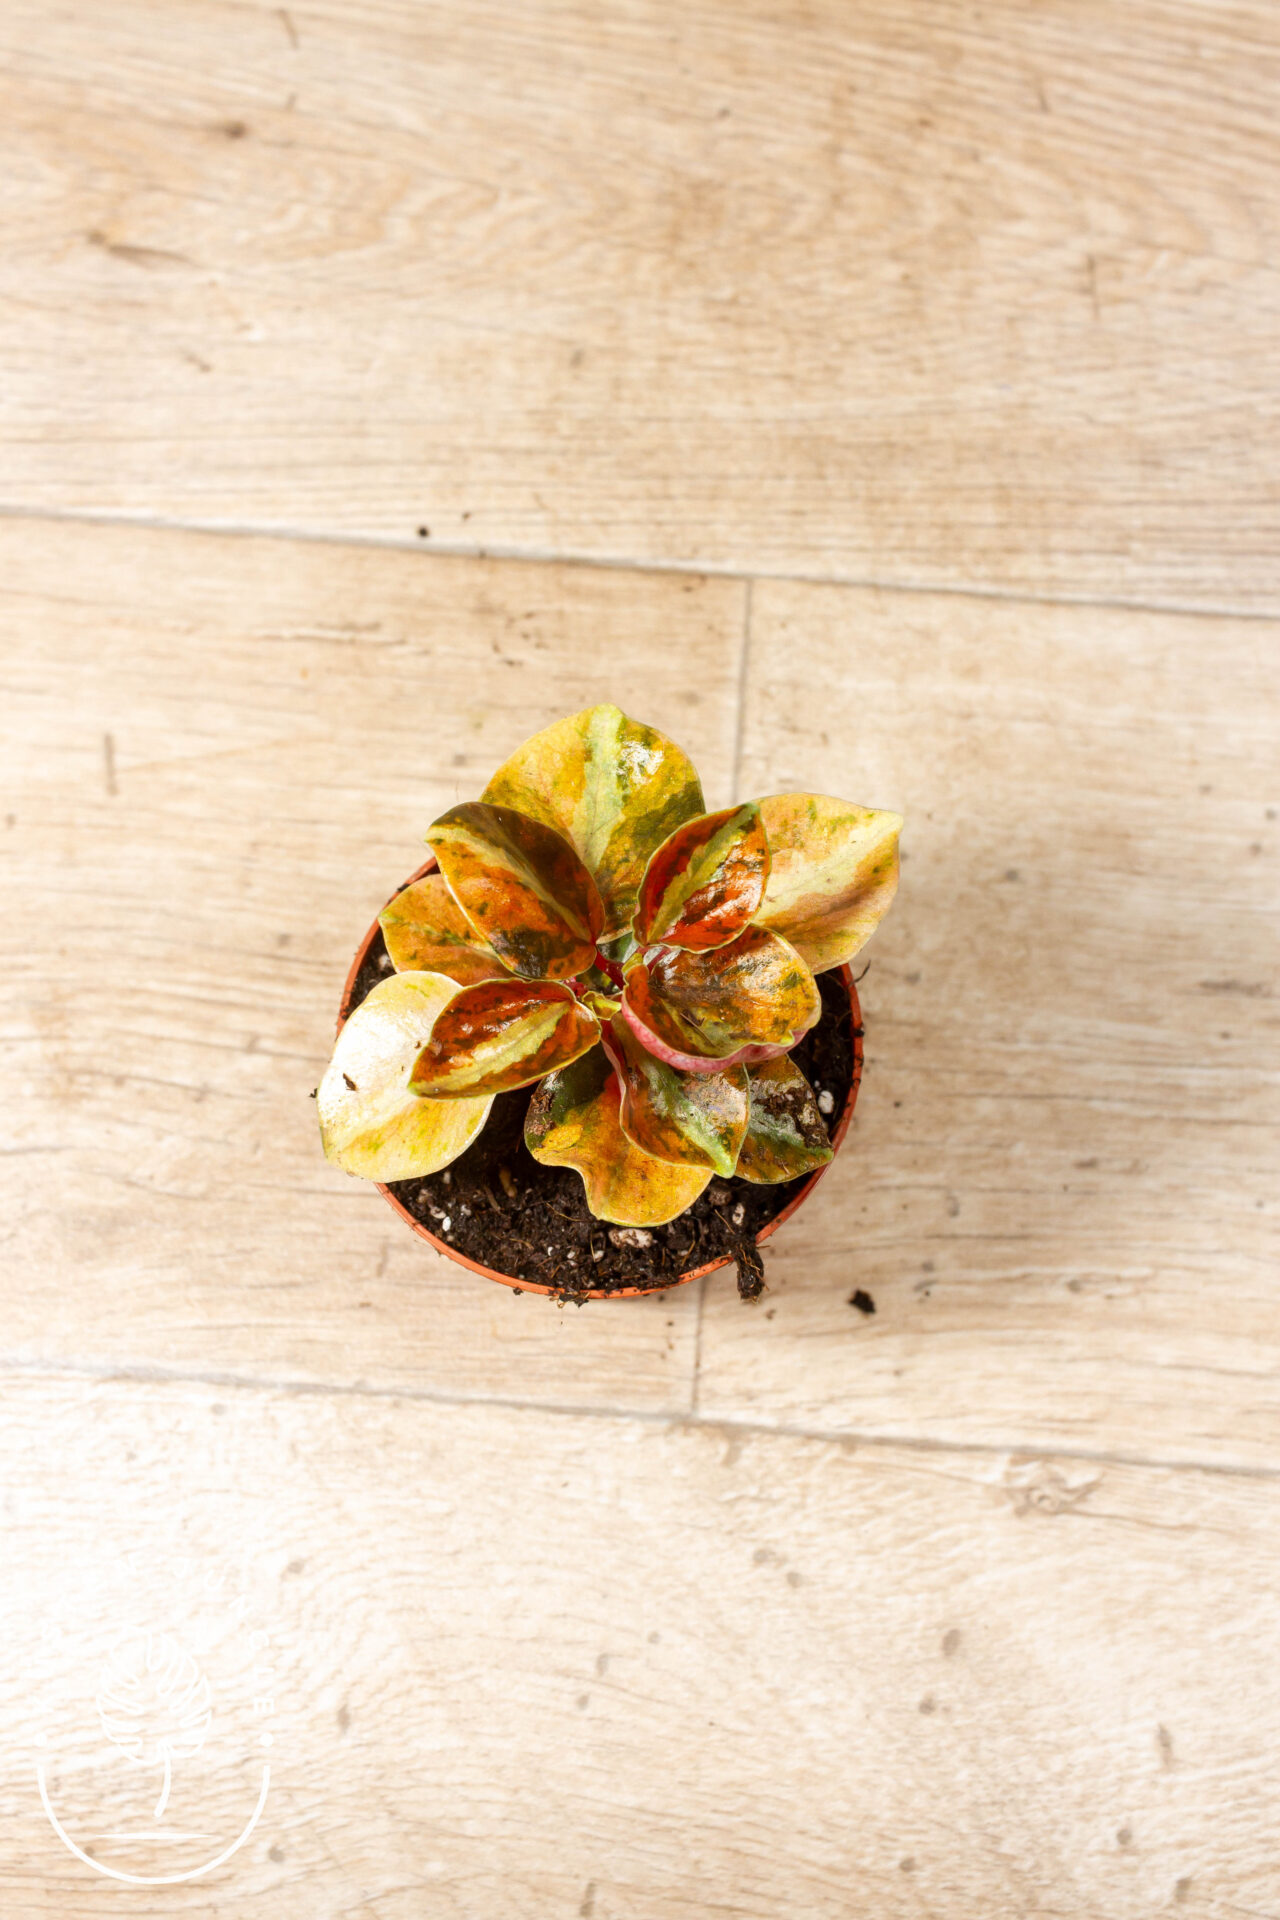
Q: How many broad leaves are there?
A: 11